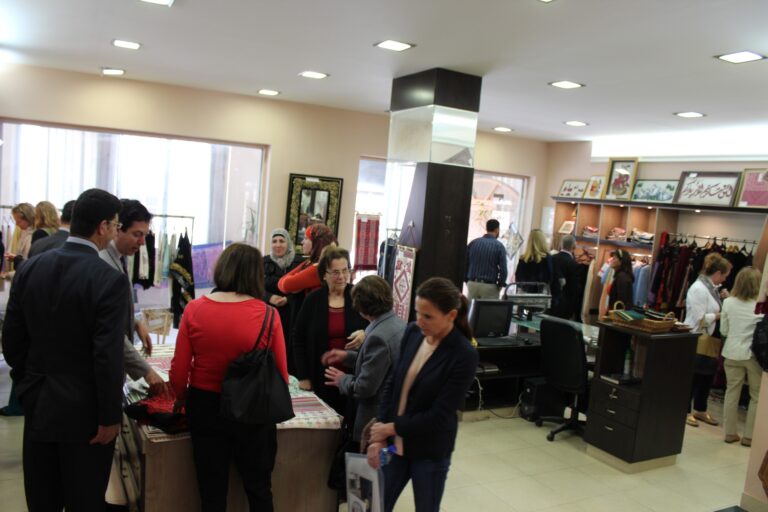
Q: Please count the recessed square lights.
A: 12